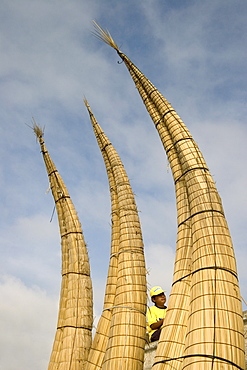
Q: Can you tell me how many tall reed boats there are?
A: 3